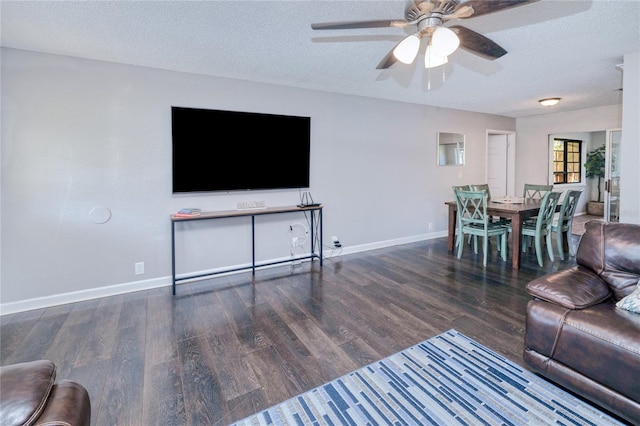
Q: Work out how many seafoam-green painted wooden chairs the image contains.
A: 6